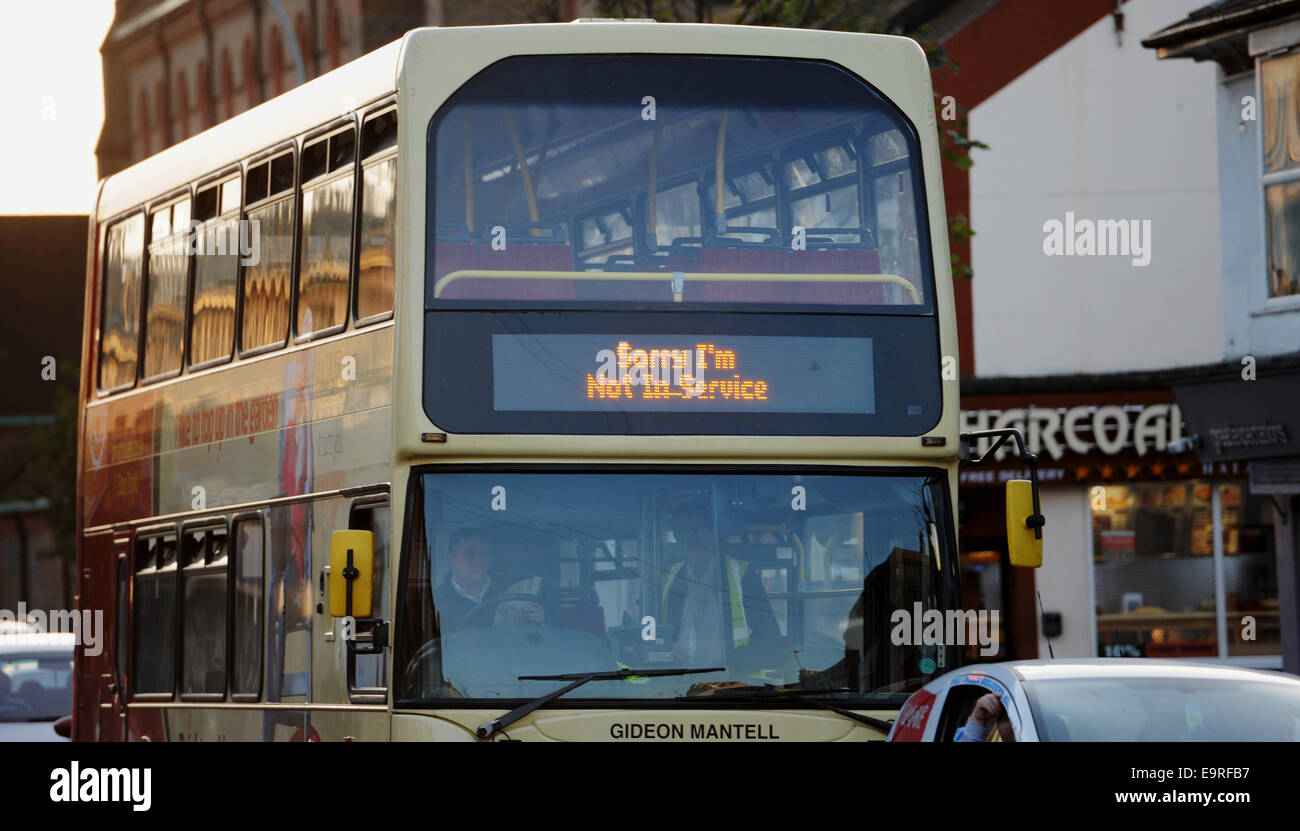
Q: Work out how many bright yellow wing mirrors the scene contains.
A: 2